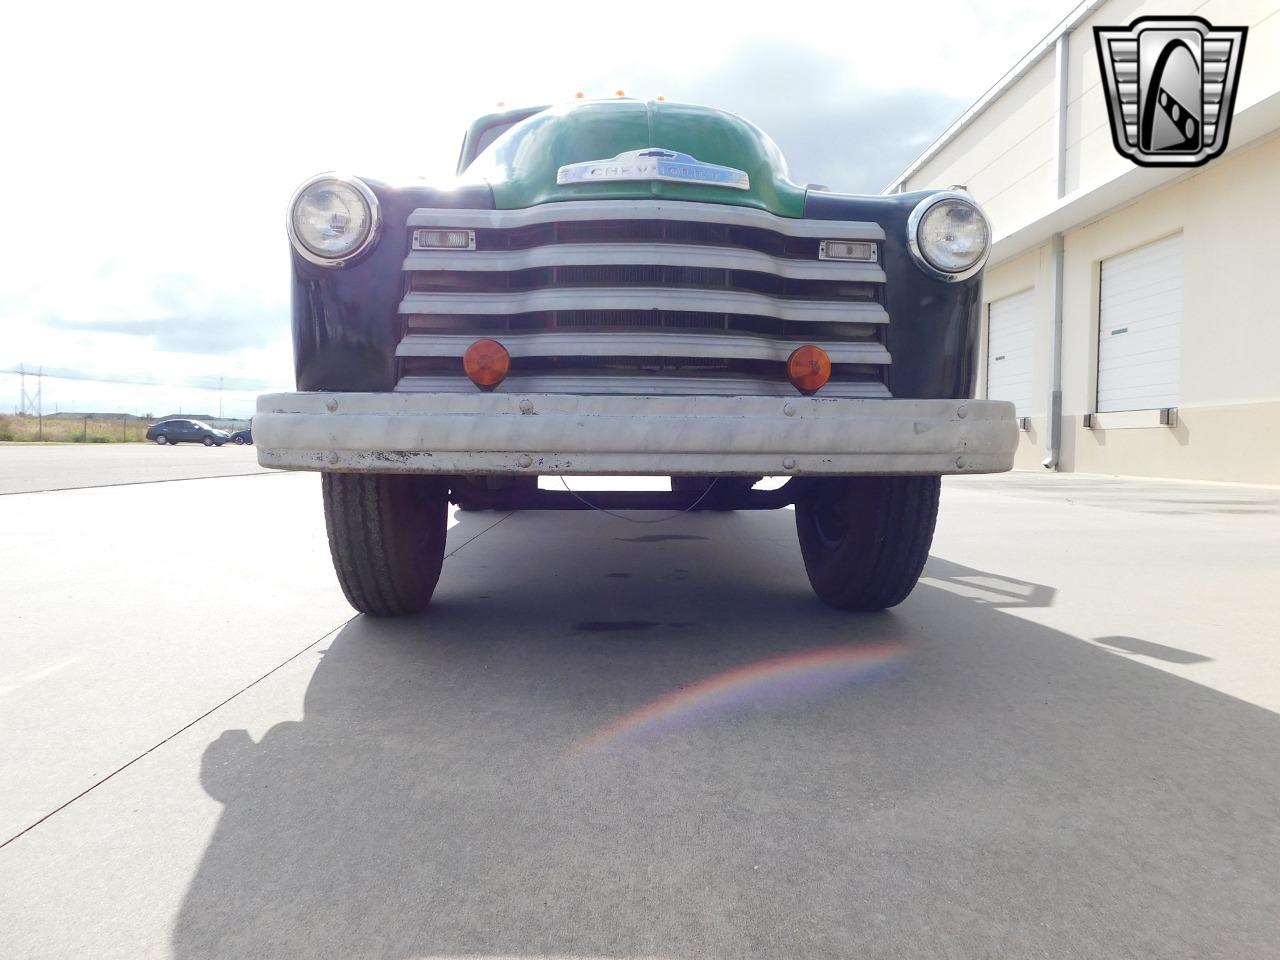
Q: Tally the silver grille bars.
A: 5